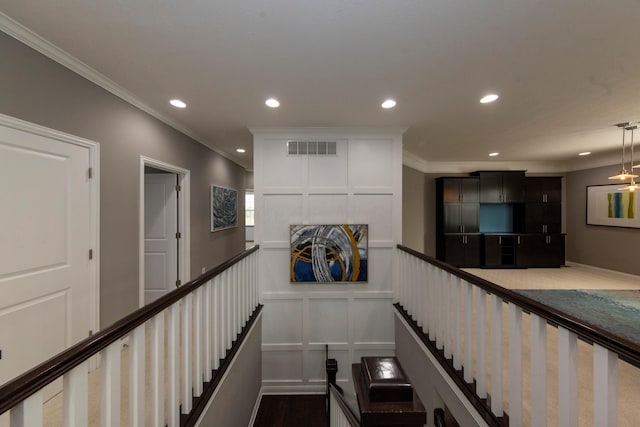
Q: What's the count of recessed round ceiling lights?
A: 7